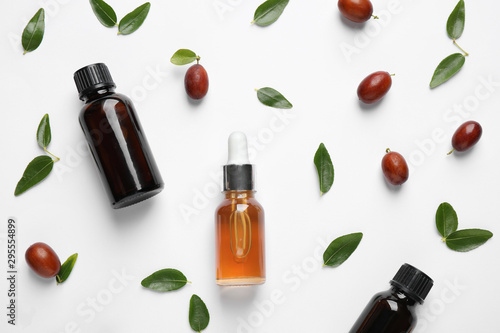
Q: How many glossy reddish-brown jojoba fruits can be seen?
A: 6